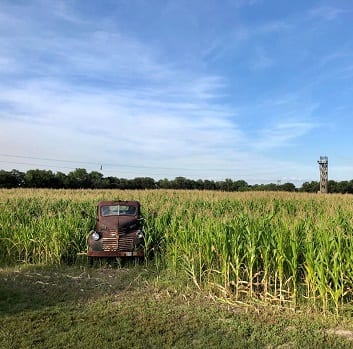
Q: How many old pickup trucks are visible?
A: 1